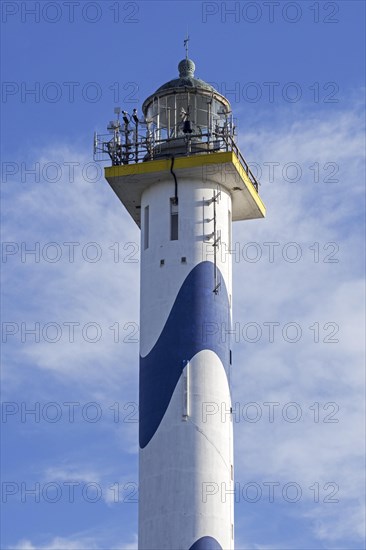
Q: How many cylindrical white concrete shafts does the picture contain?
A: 1